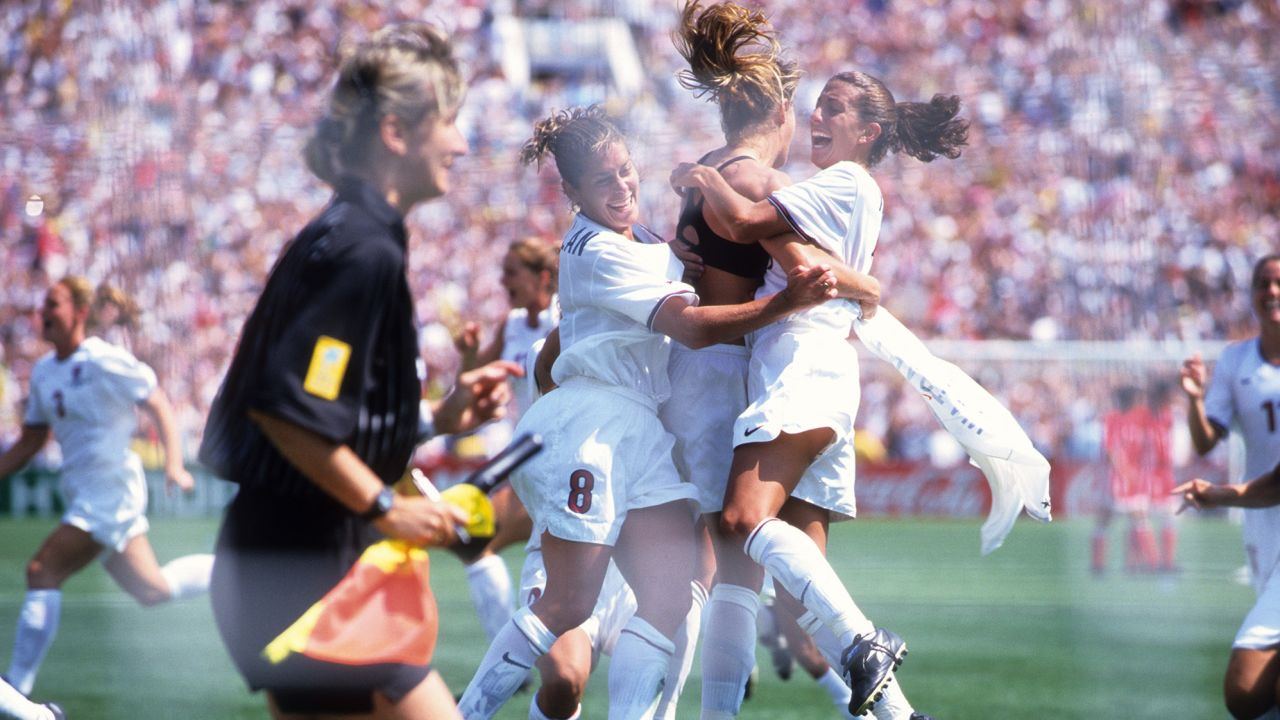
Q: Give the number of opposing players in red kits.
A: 2